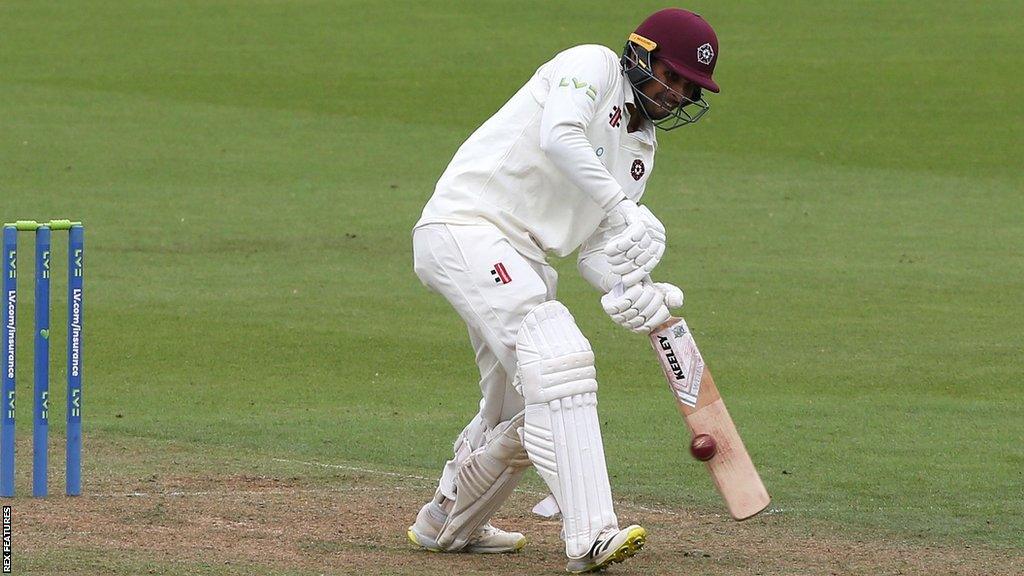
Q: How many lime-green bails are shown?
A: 2